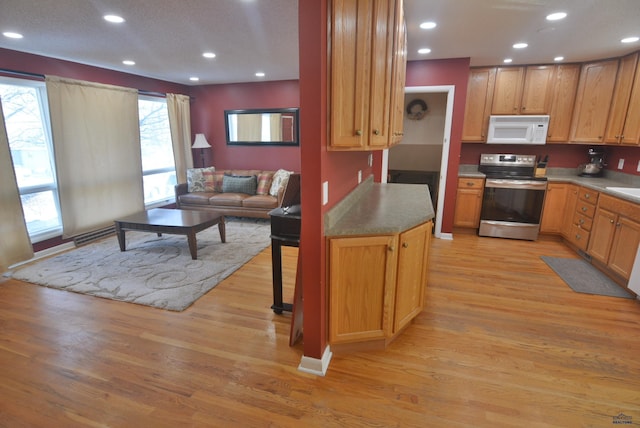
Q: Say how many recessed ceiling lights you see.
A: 13